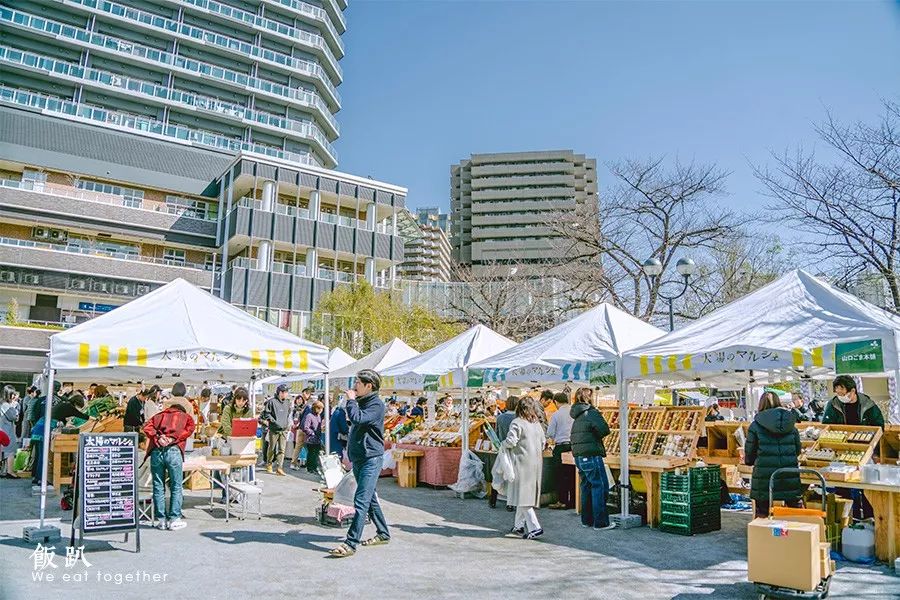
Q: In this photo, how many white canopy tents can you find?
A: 6